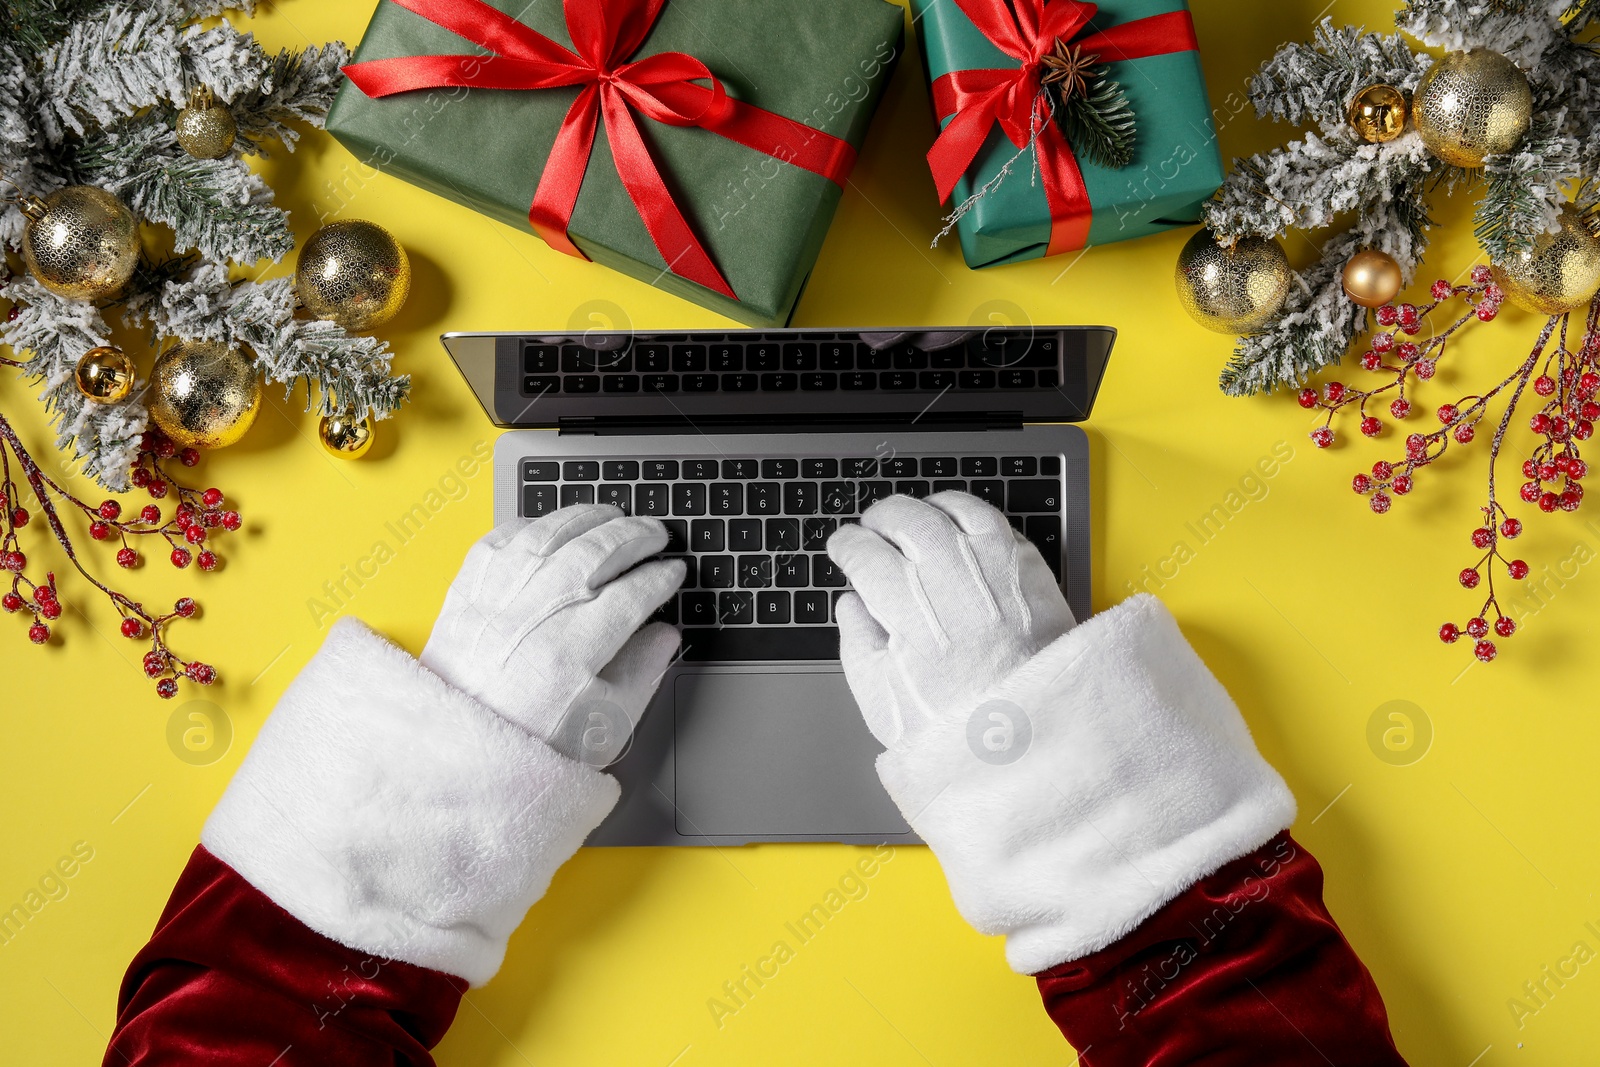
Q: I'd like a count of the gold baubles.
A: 11